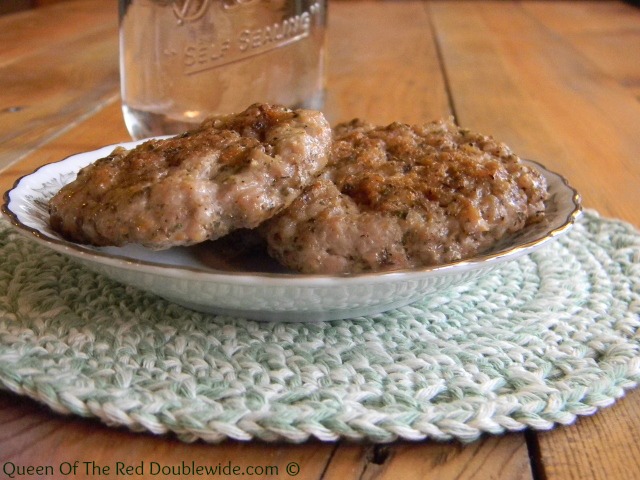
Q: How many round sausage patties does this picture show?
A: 2